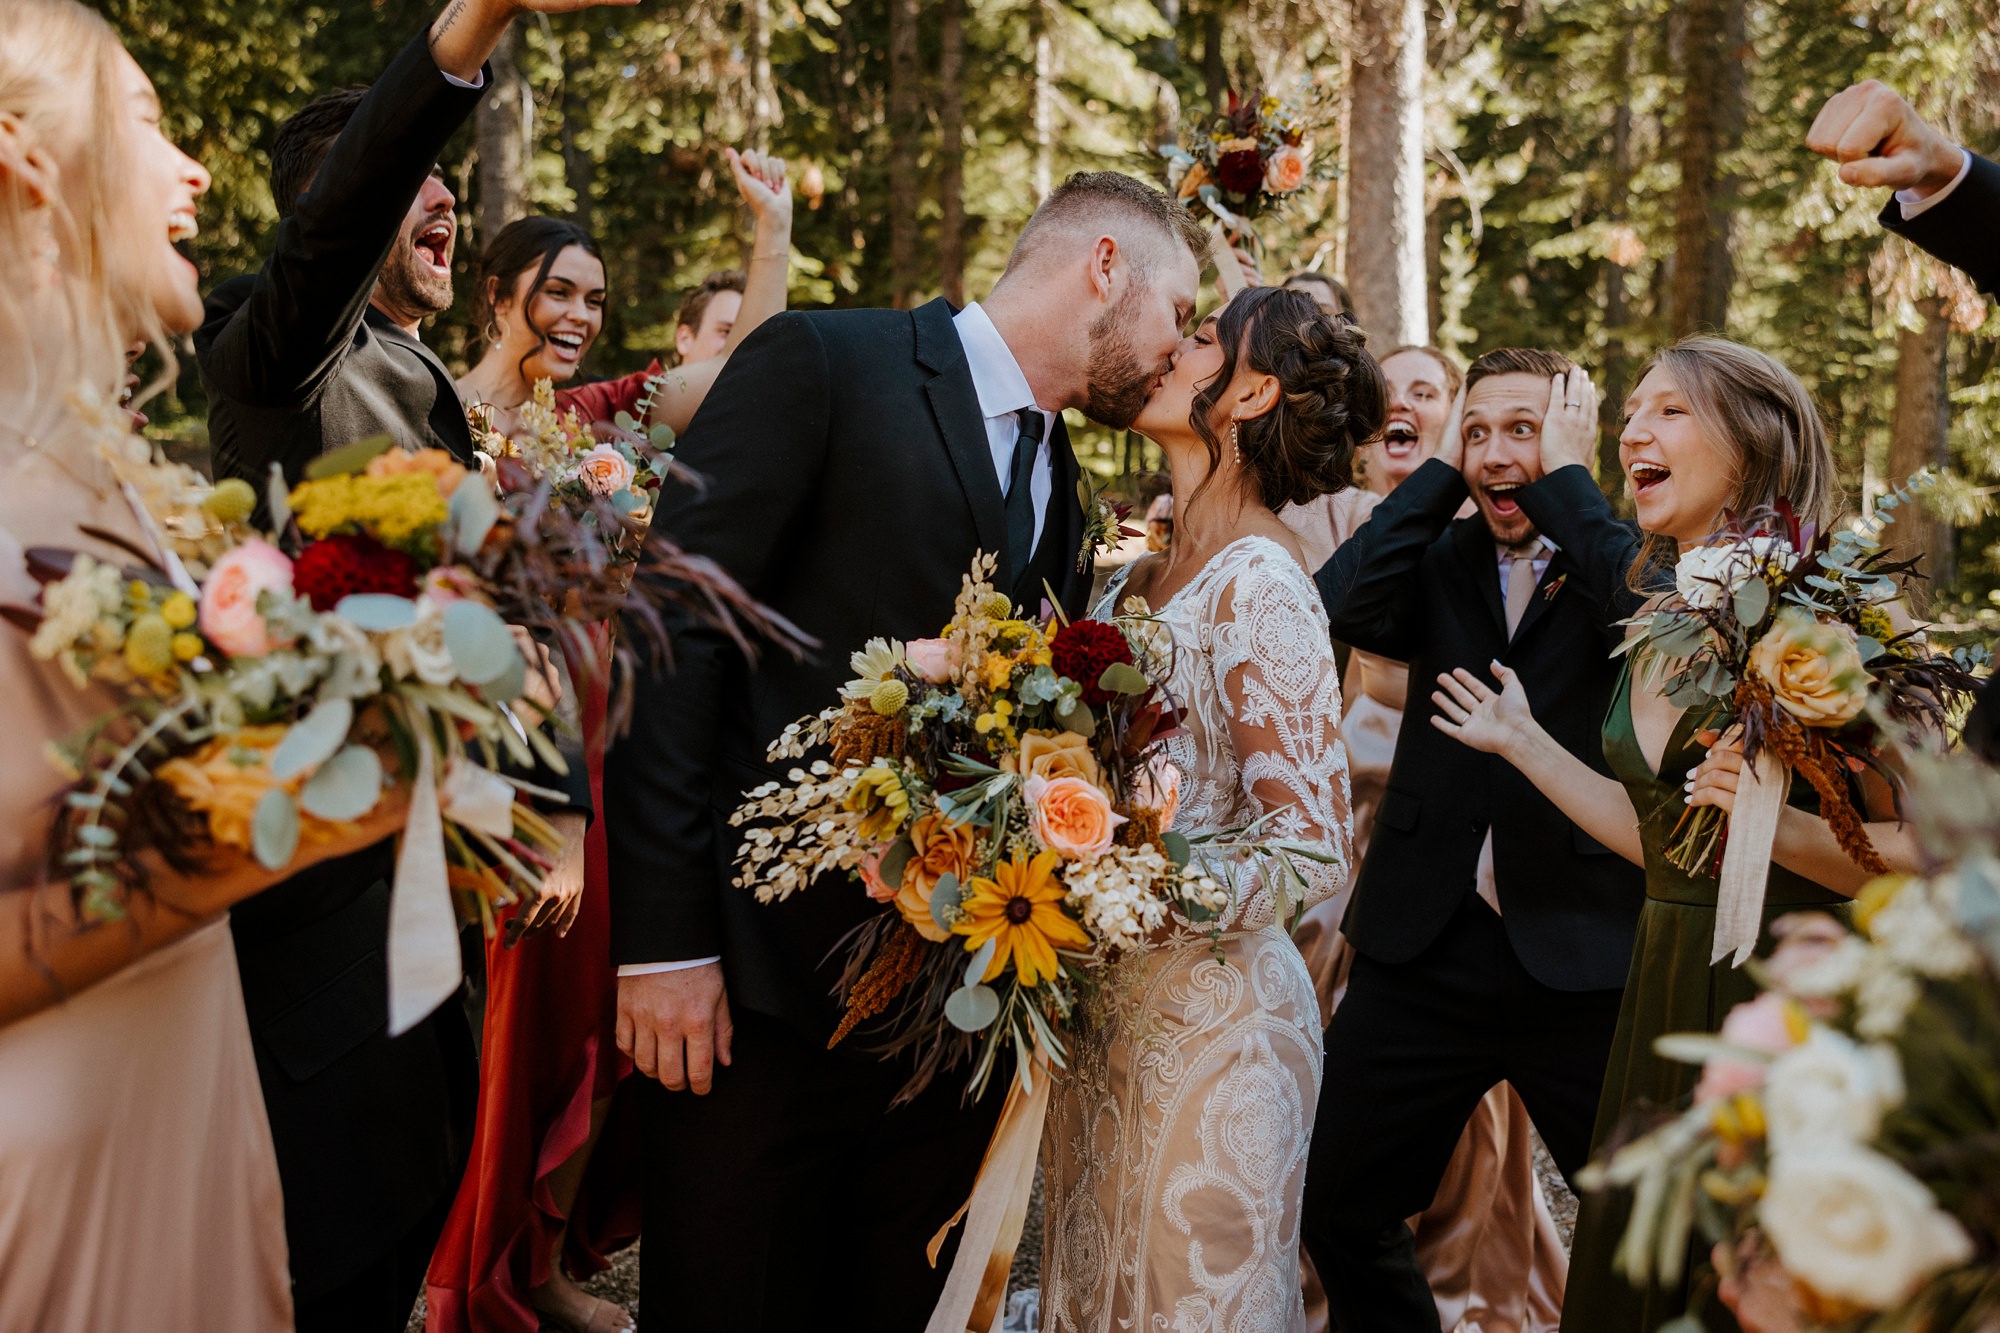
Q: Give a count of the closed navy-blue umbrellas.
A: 0